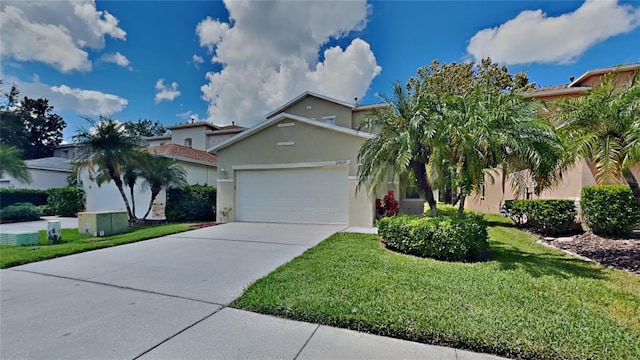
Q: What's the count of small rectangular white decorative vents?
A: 2